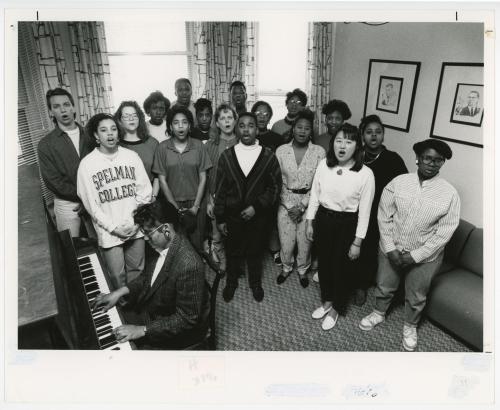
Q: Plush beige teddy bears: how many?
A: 0